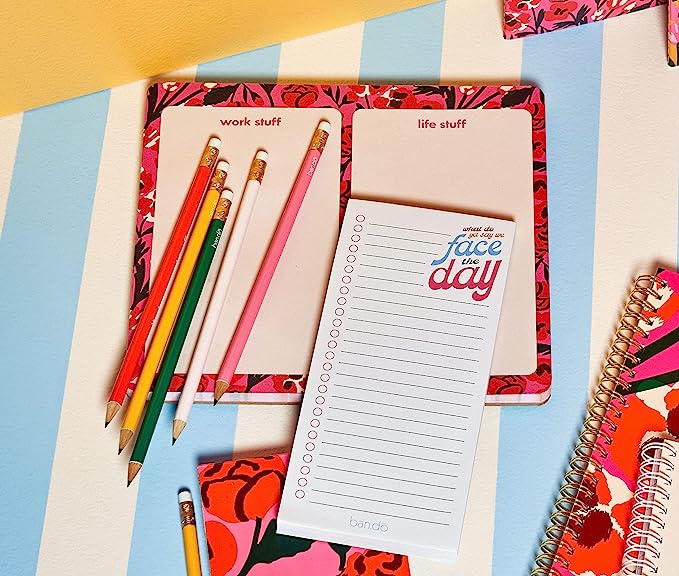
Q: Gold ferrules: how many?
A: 6